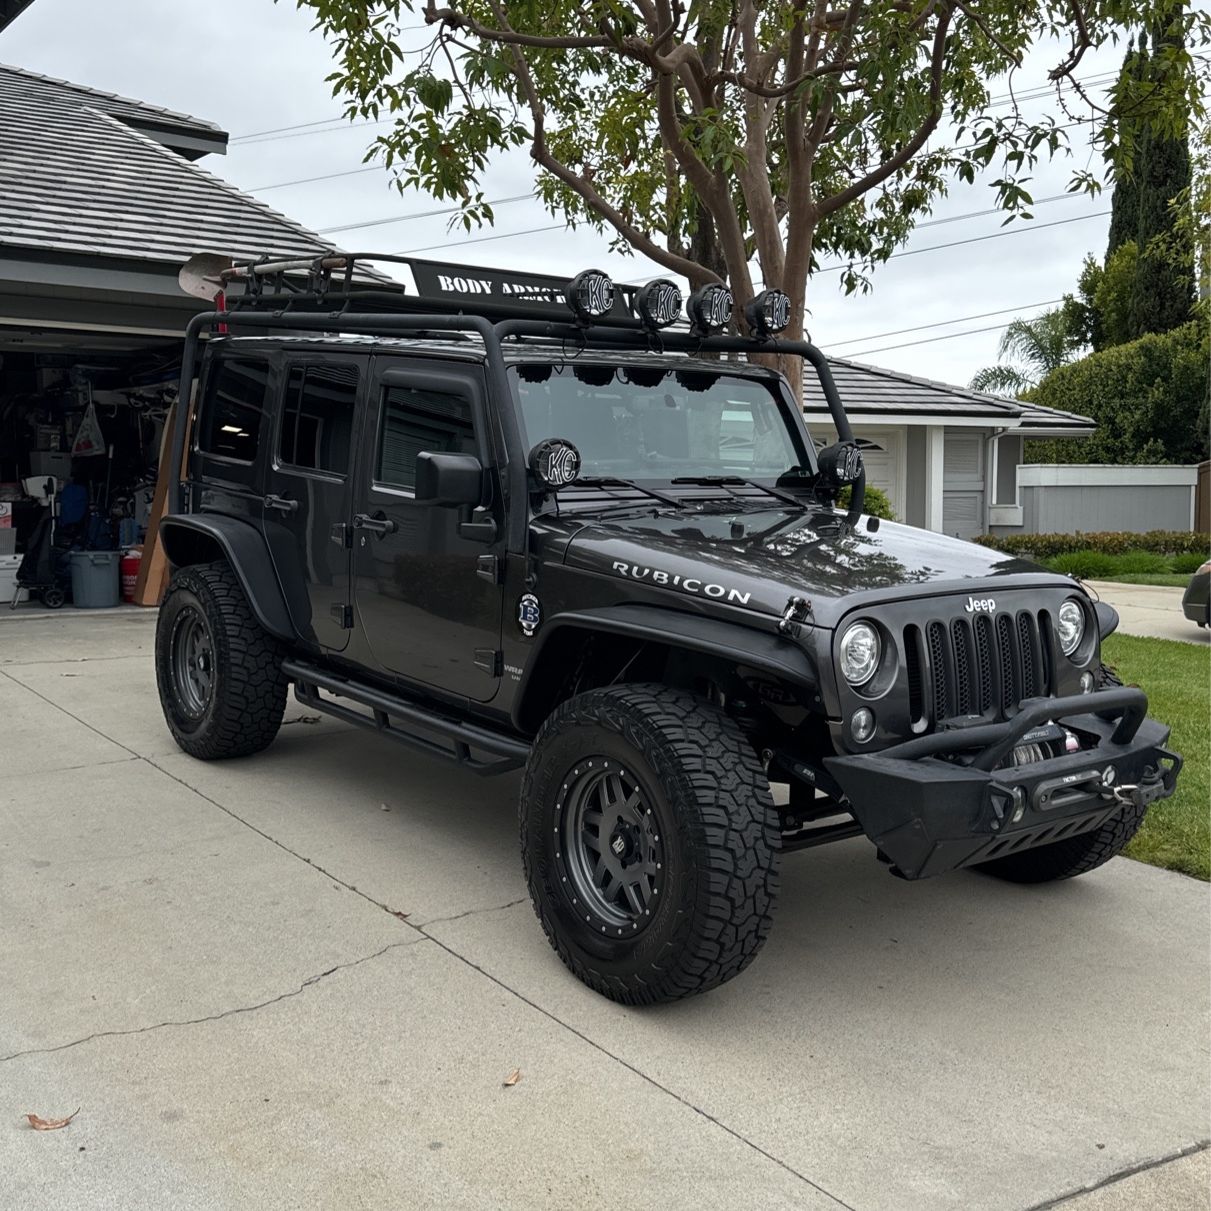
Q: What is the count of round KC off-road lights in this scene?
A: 6